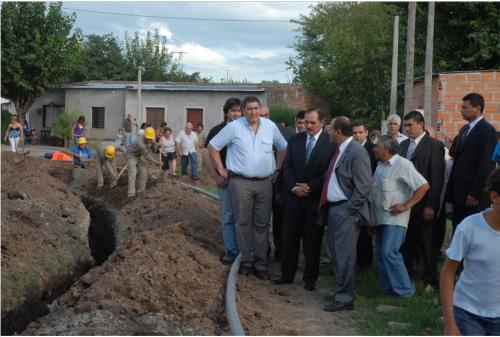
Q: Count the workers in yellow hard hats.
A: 3